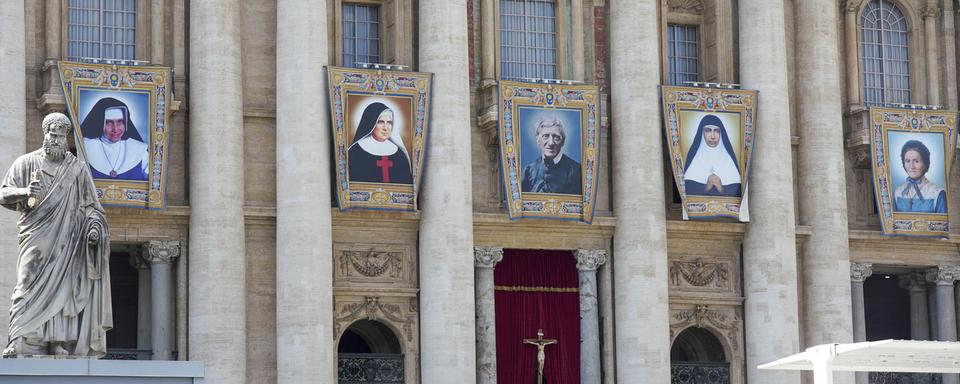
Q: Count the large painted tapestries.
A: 5